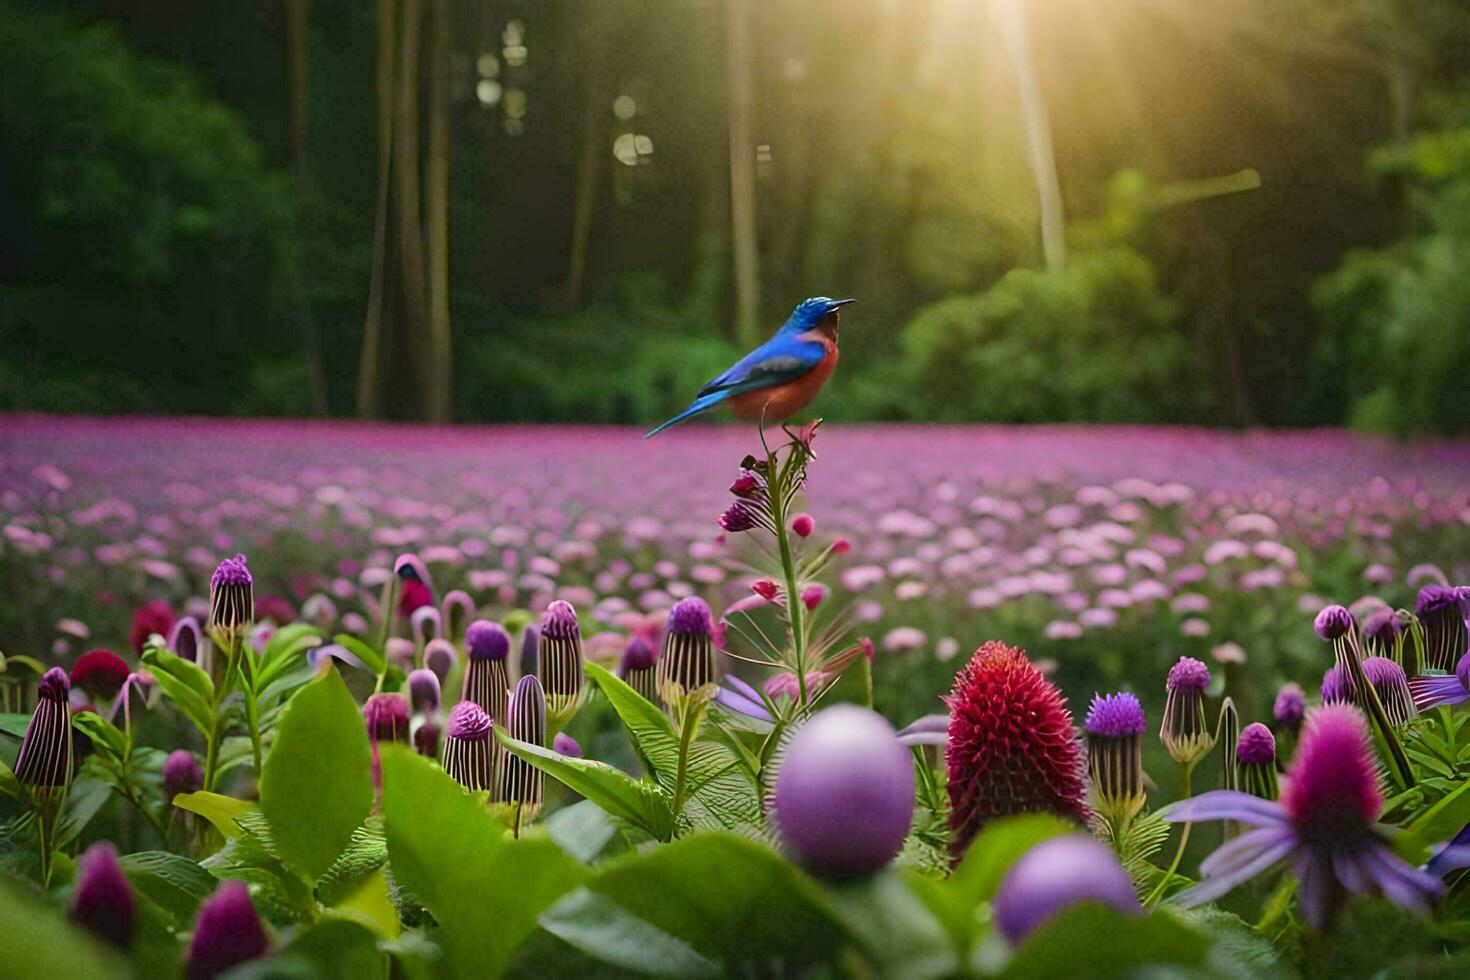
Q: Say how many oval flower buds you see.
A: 2